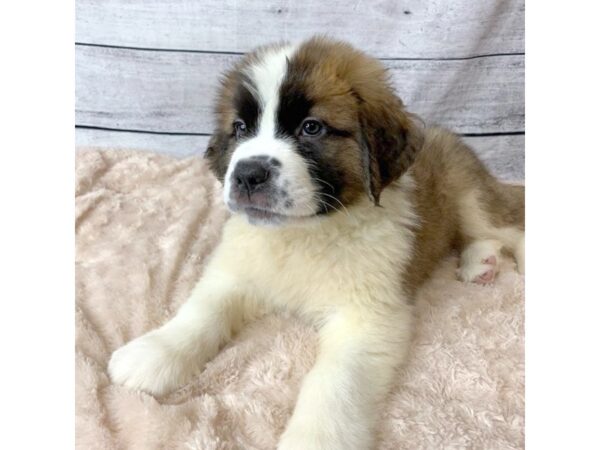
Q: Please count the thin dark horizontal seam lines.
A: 2